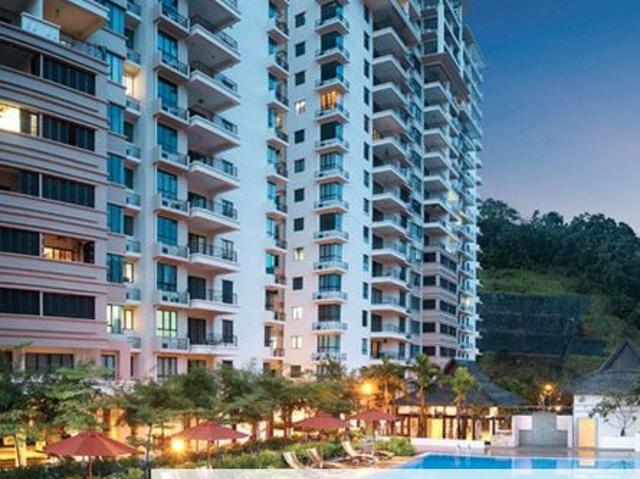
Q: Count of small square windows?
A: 13